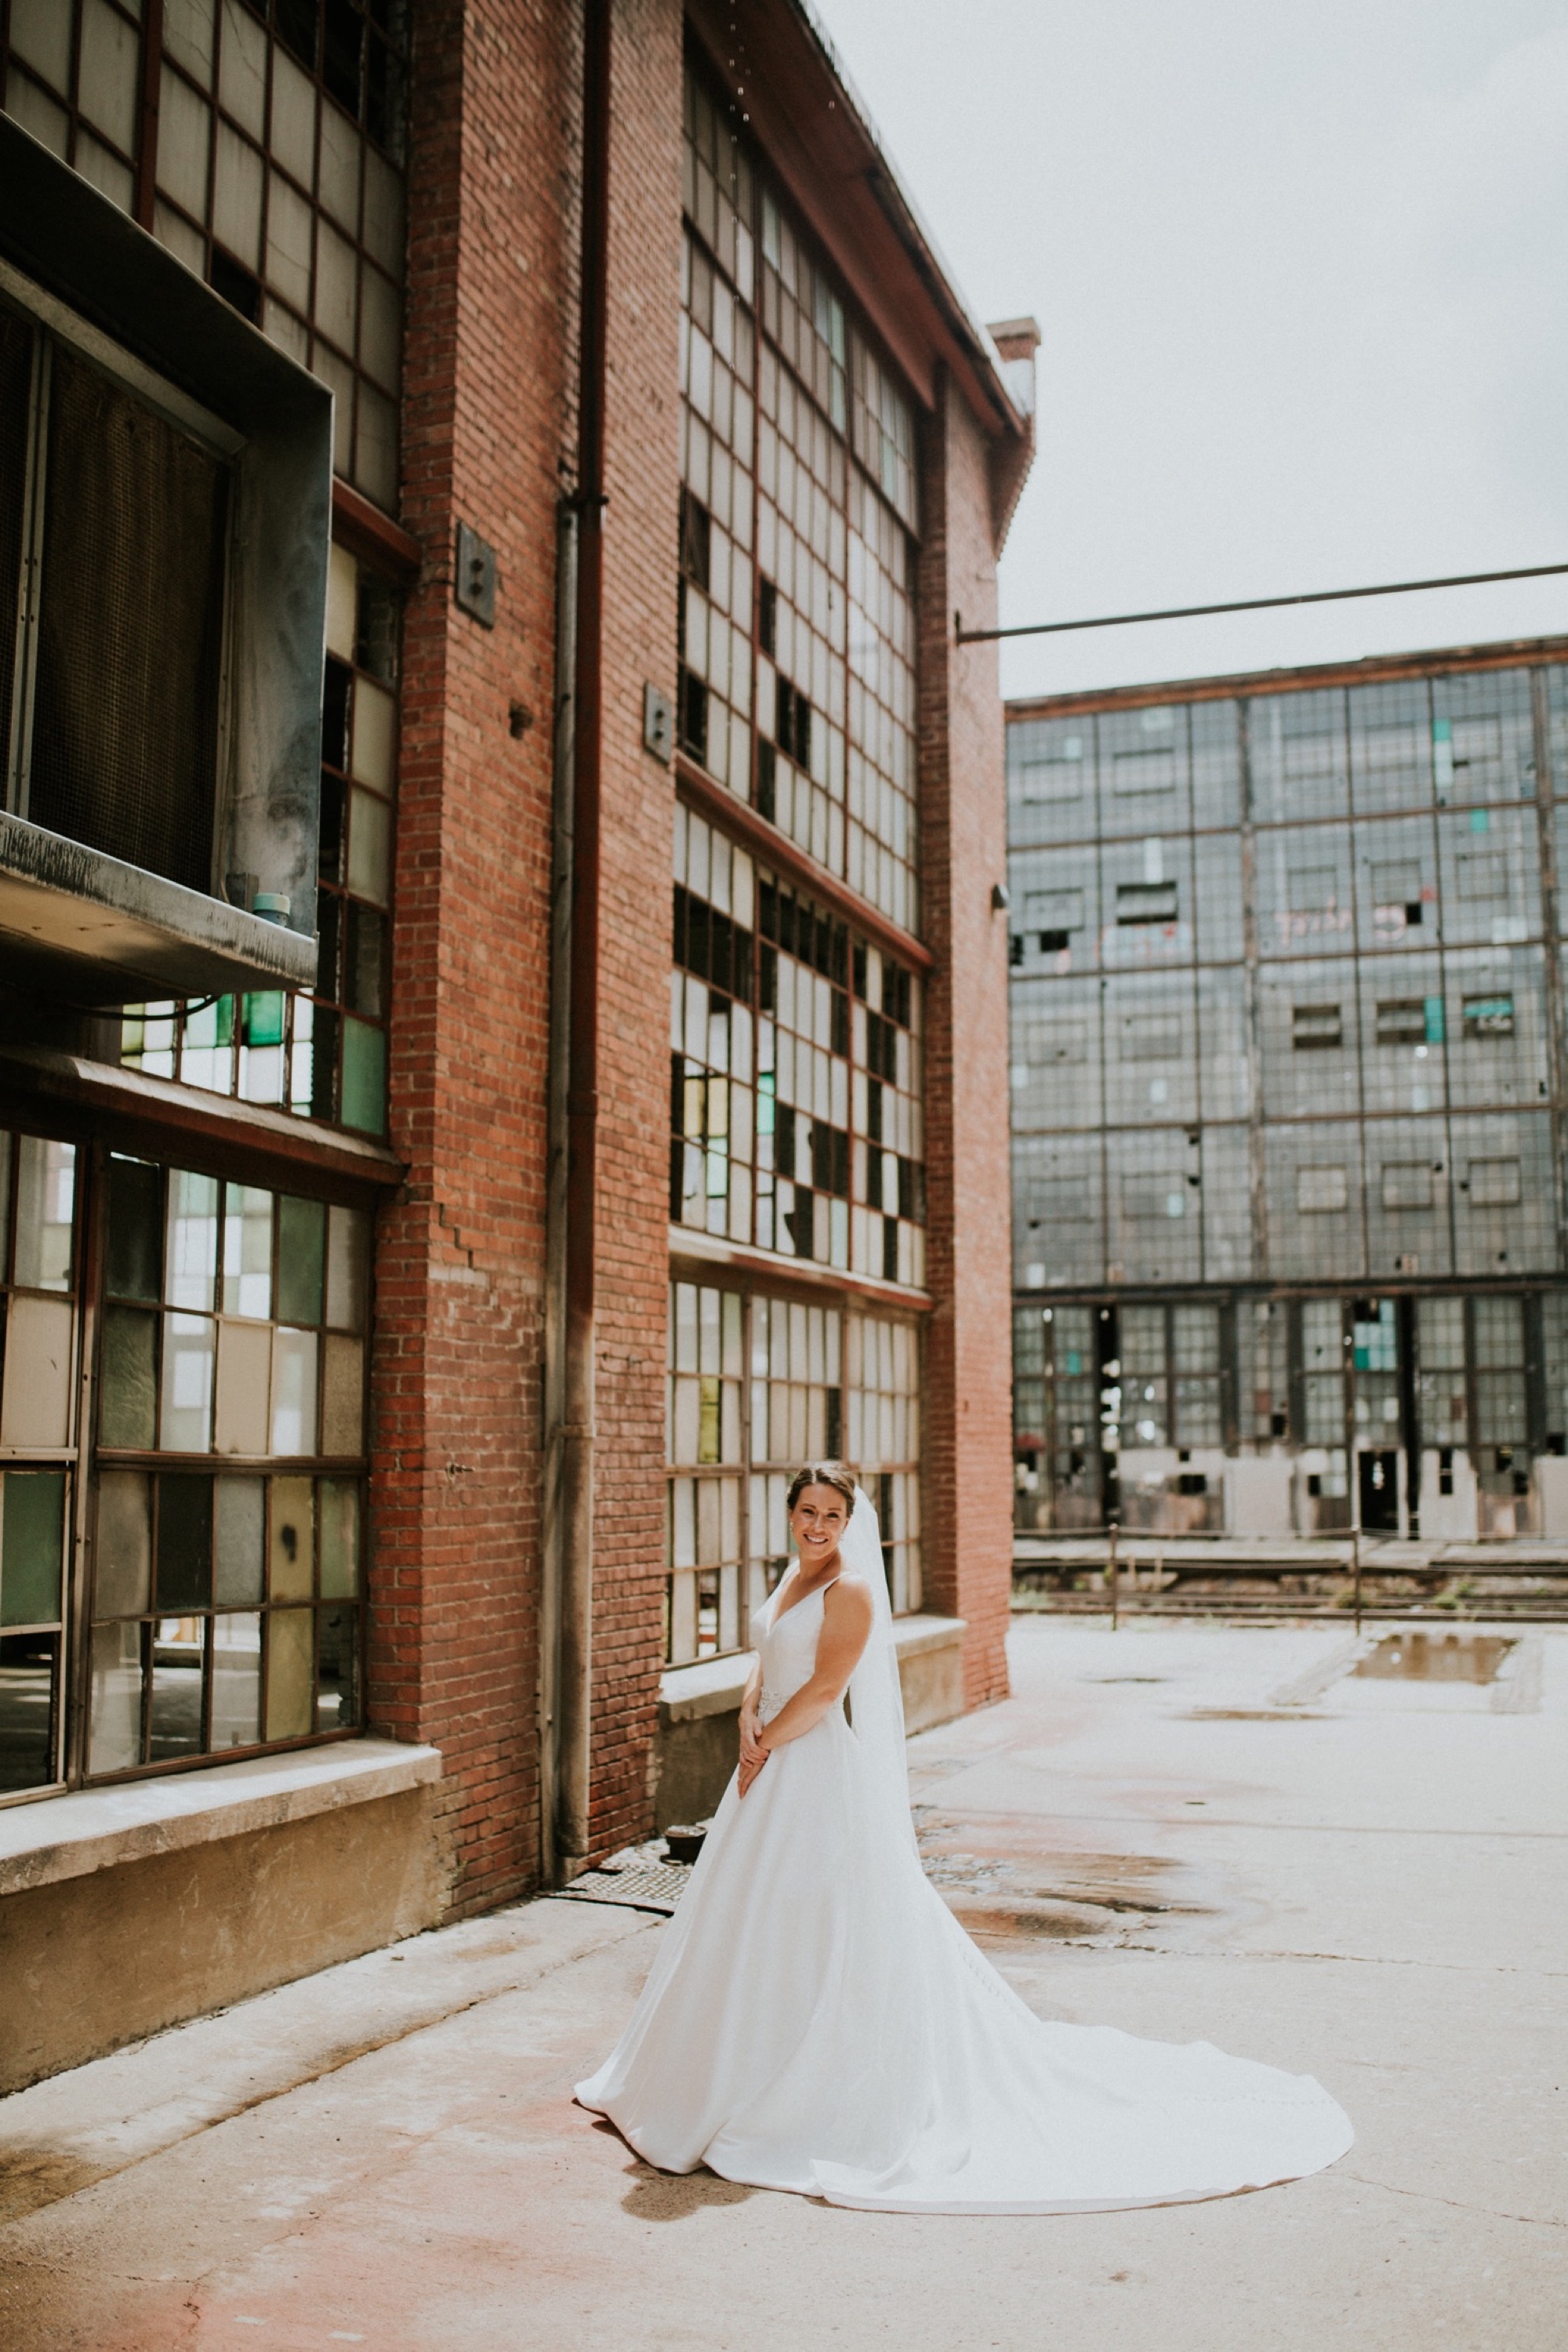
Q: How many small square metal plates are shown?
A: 2